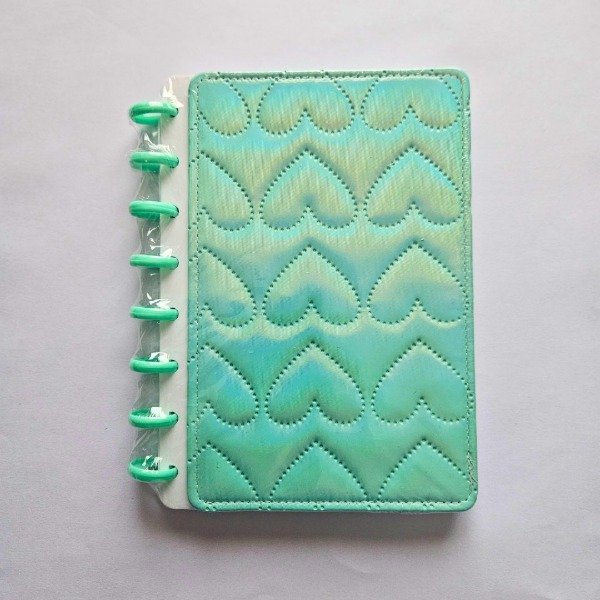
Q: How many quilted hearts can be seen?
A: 15